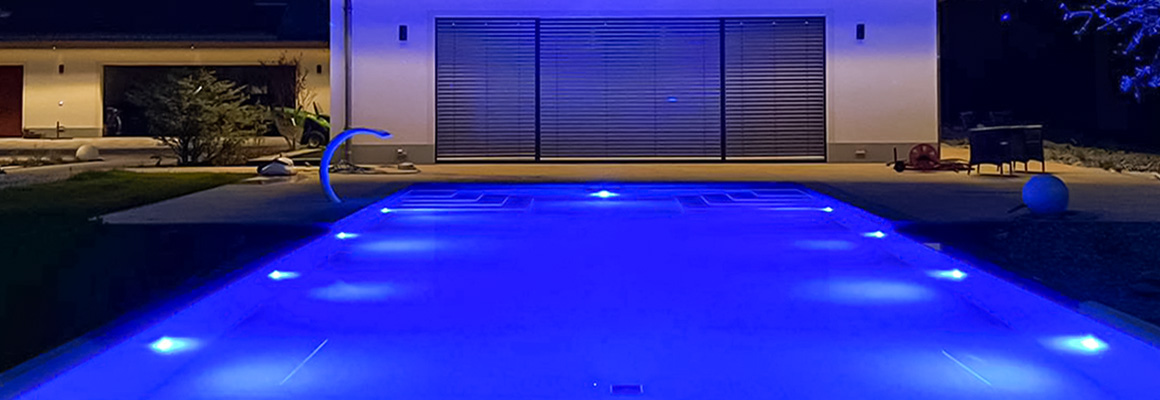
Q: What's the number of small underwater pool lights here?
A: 9